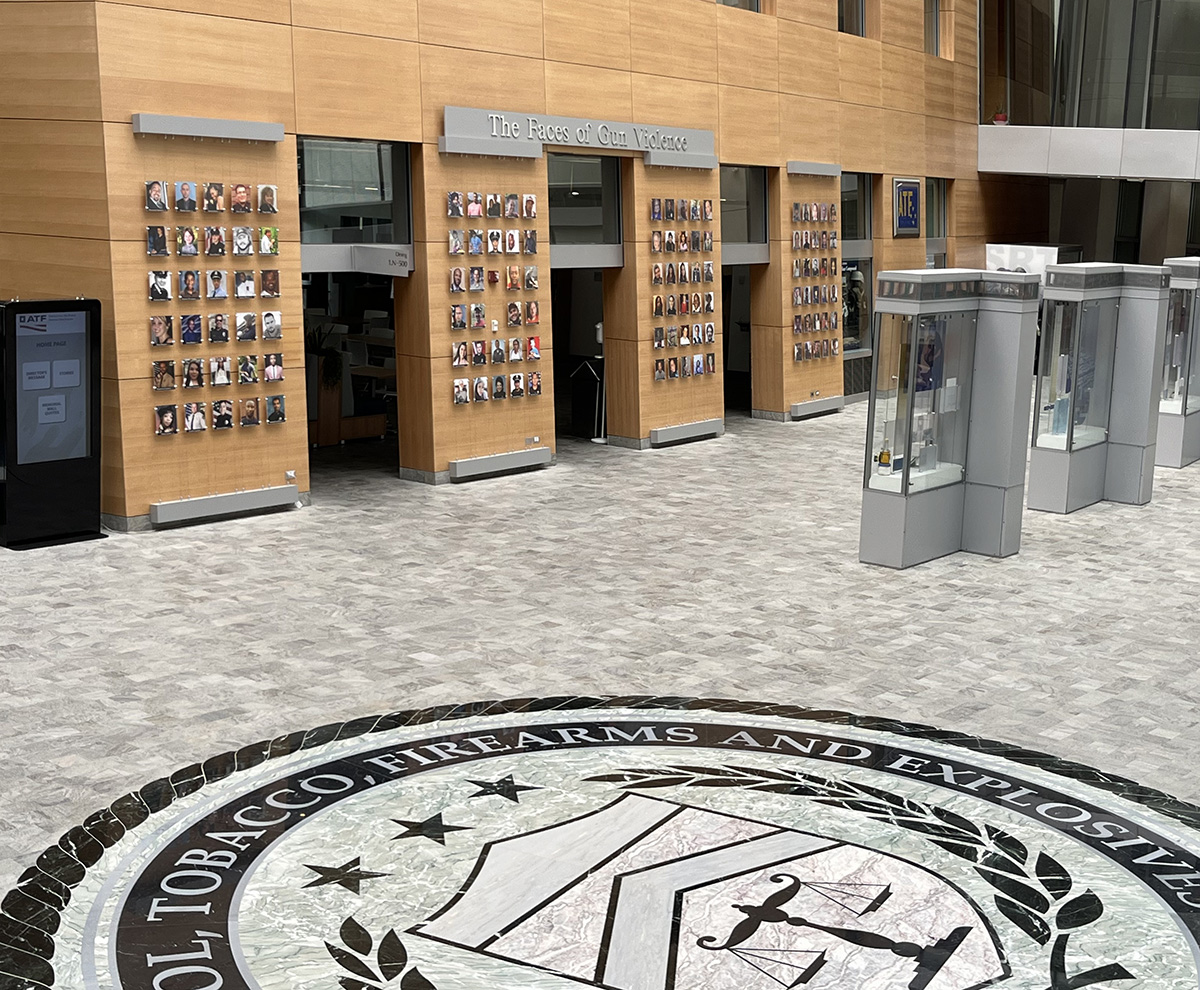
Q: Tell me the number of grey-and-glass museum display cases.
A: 3